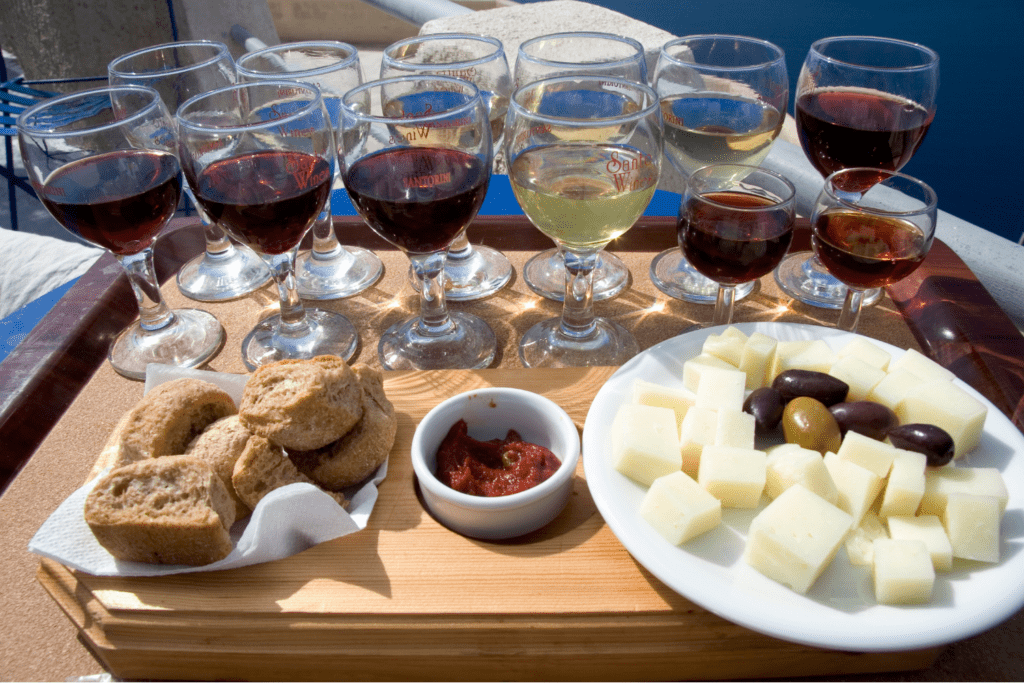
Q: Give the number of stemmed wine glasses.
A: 12